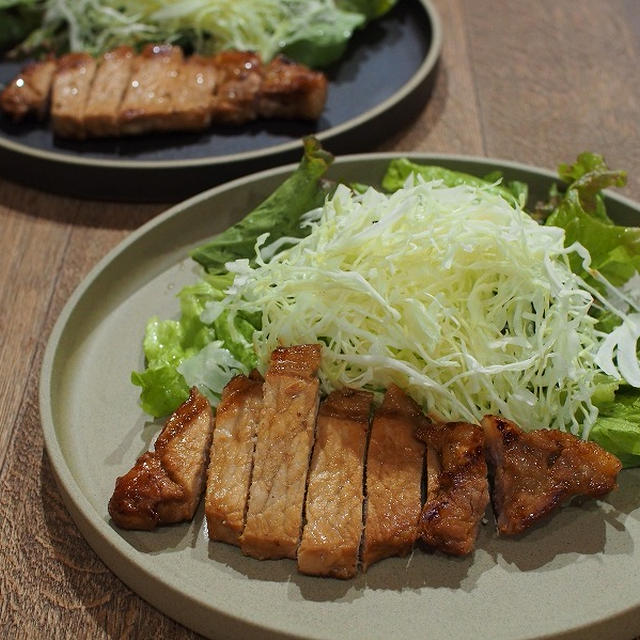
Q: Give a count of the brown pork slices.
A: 14